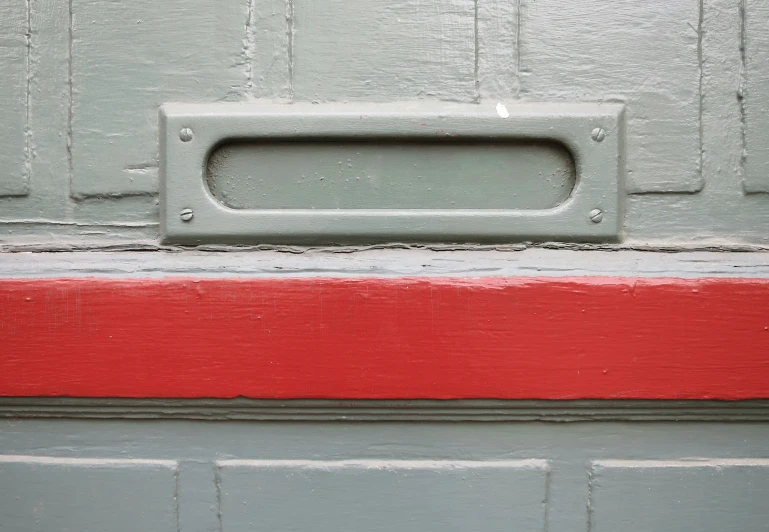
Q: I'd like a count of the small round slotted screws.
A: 4